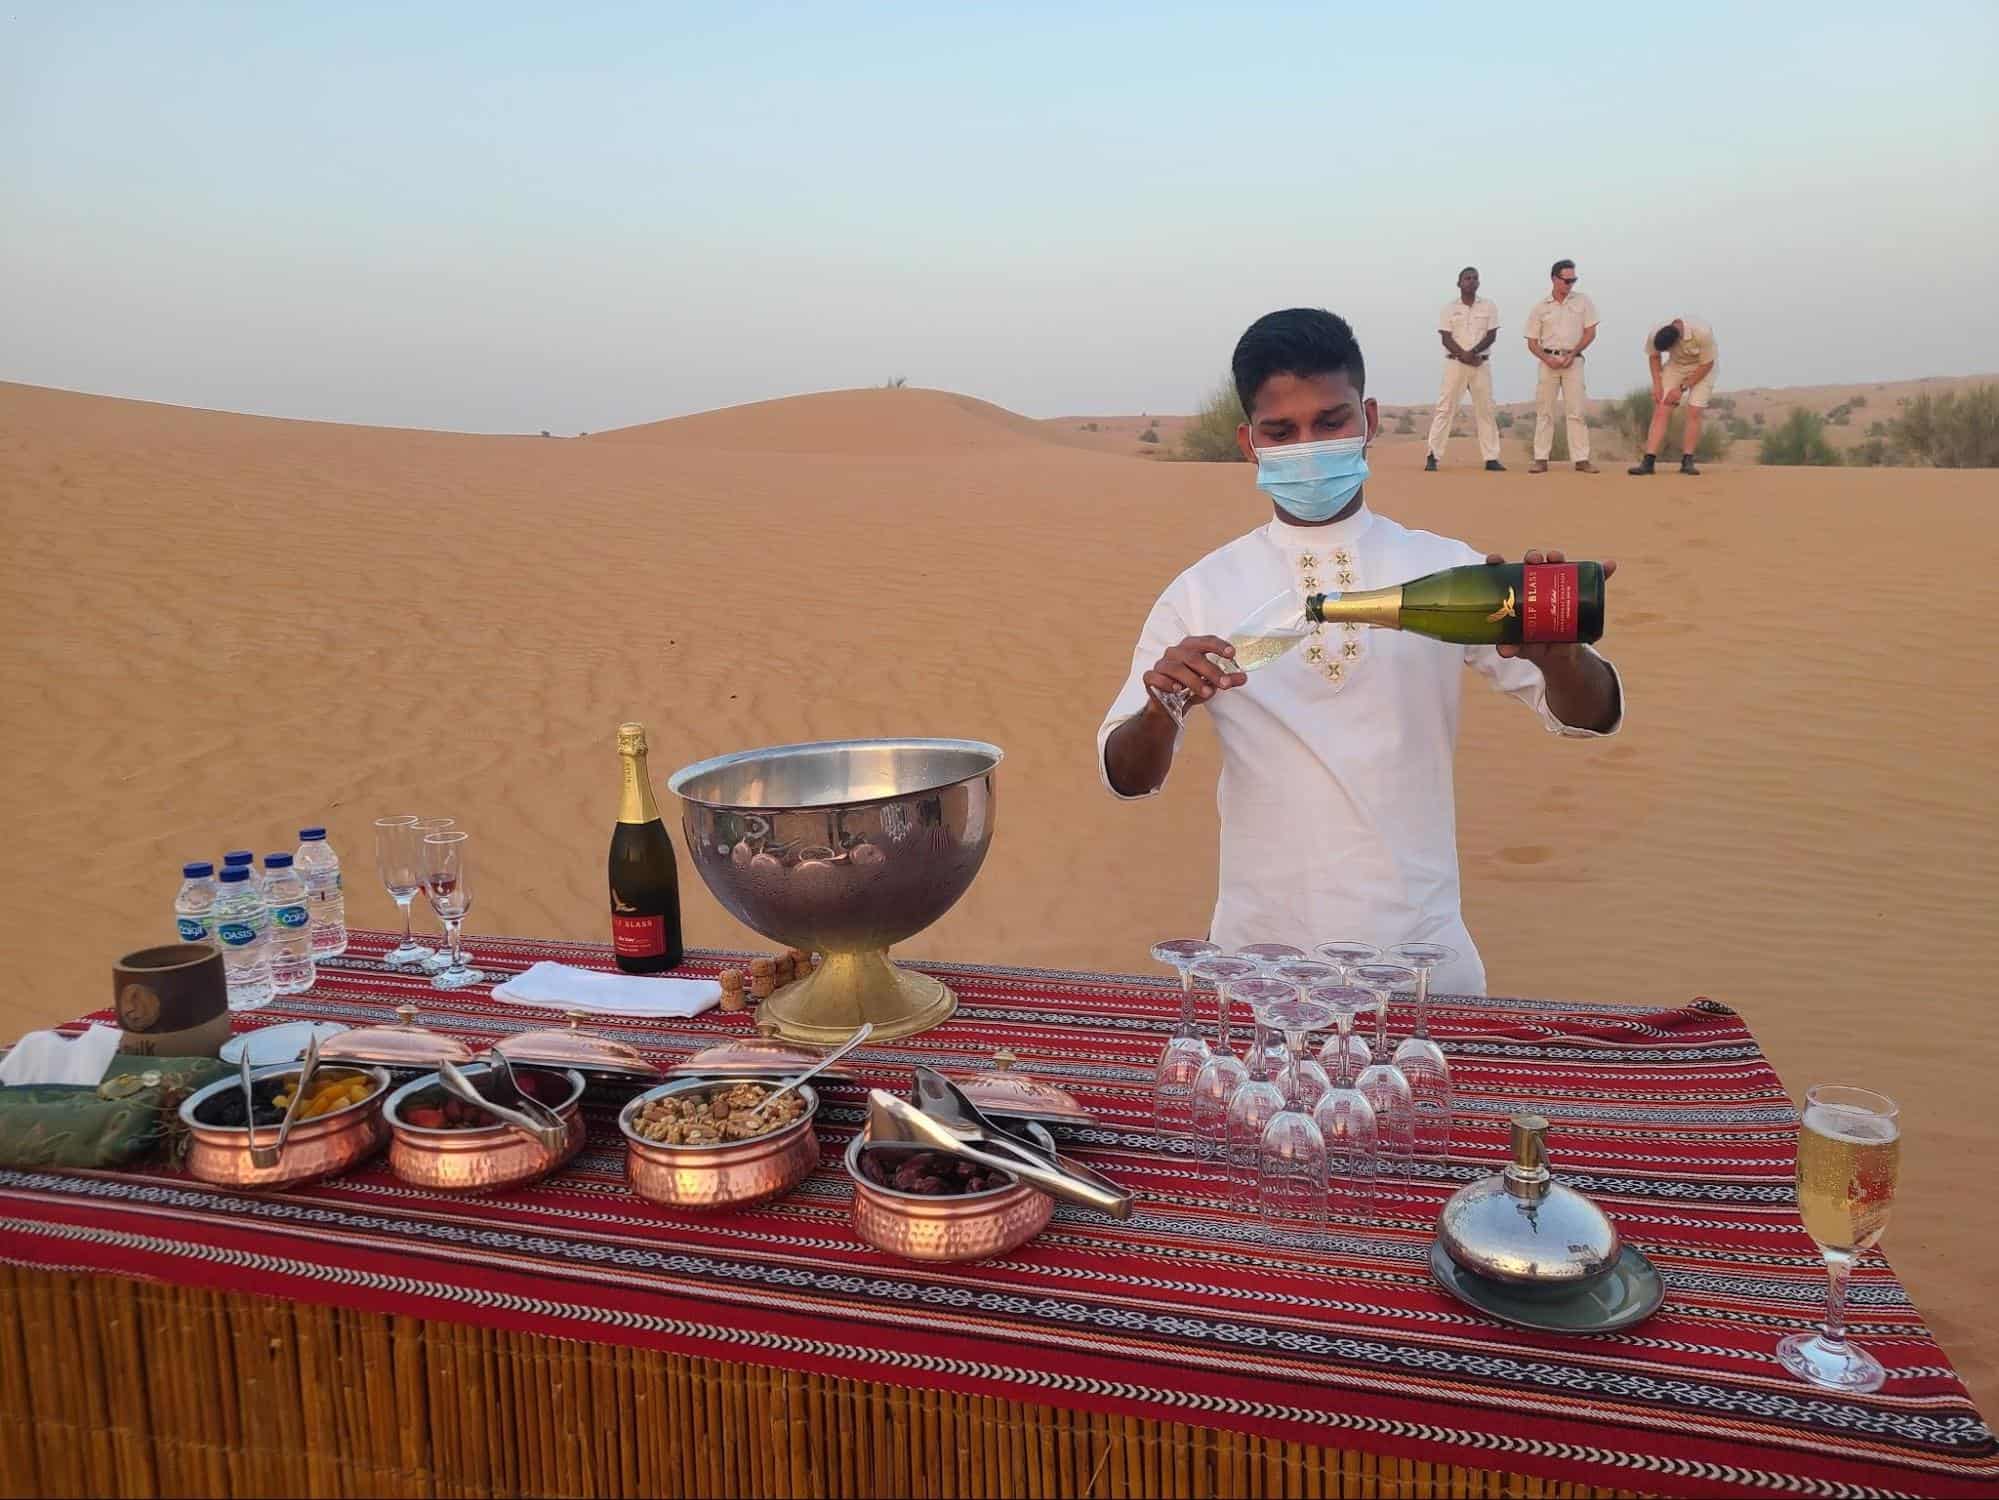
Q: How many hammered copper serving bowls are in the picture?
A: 4